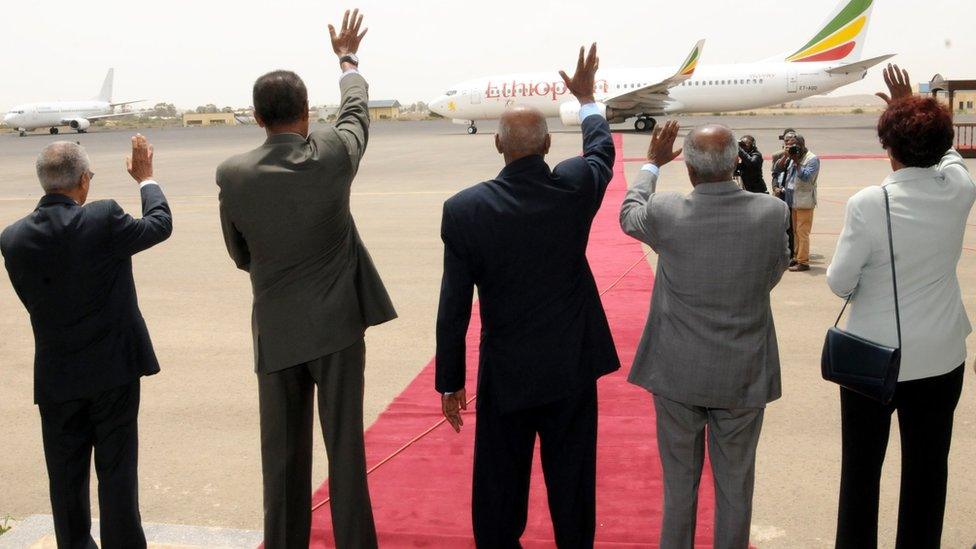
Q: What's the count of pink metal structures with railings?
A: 1